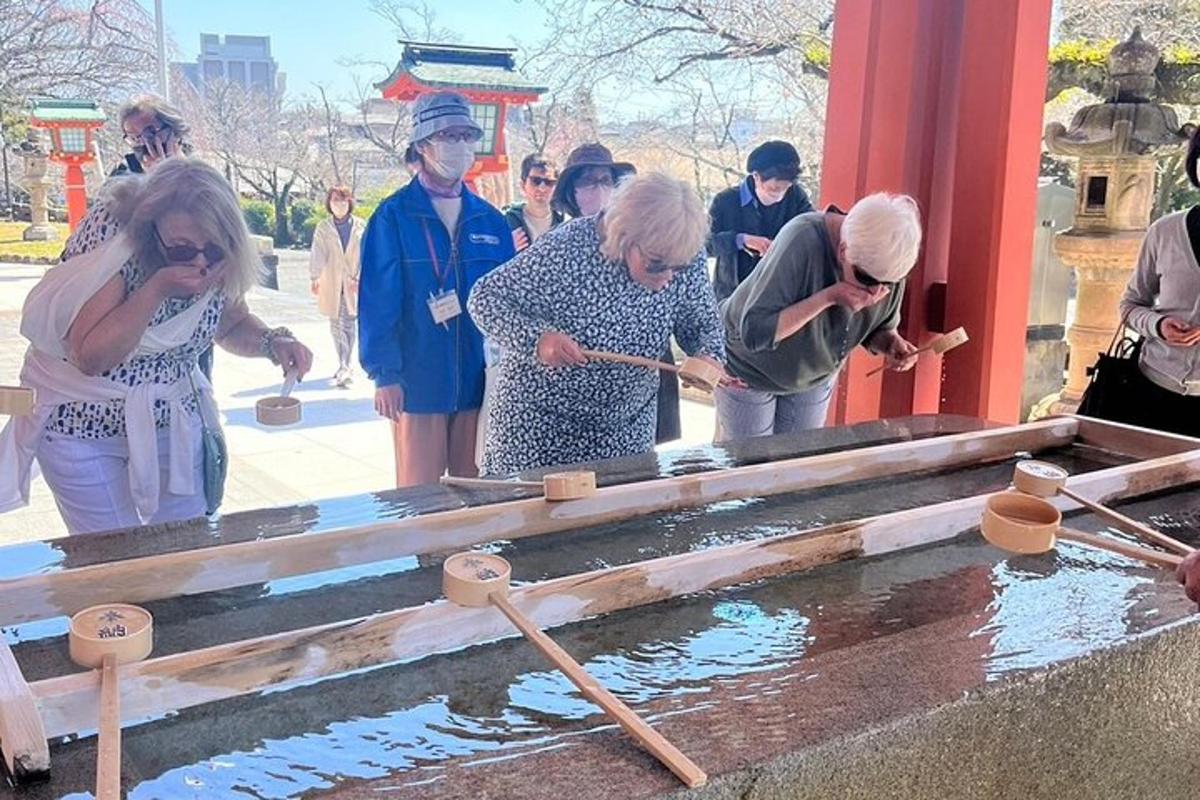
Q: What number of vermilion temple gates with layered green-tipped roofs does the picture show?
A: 2